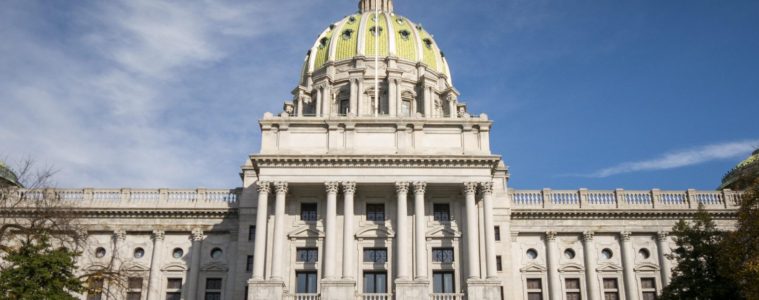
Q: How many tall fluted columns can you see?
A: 8